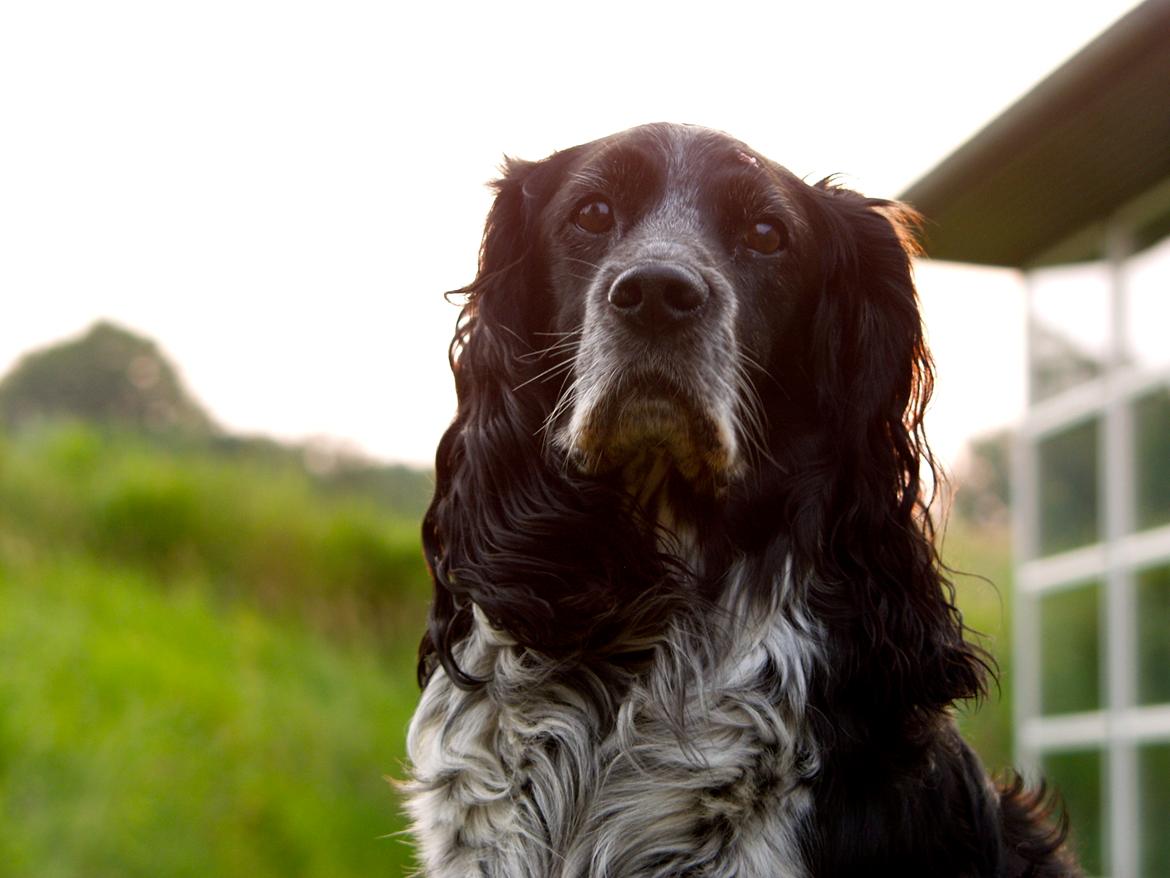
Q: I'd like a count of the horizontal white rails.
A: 3